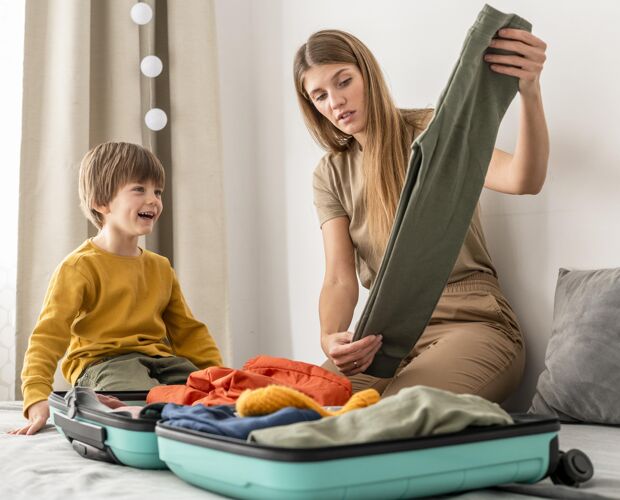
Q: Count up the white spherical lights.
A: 3